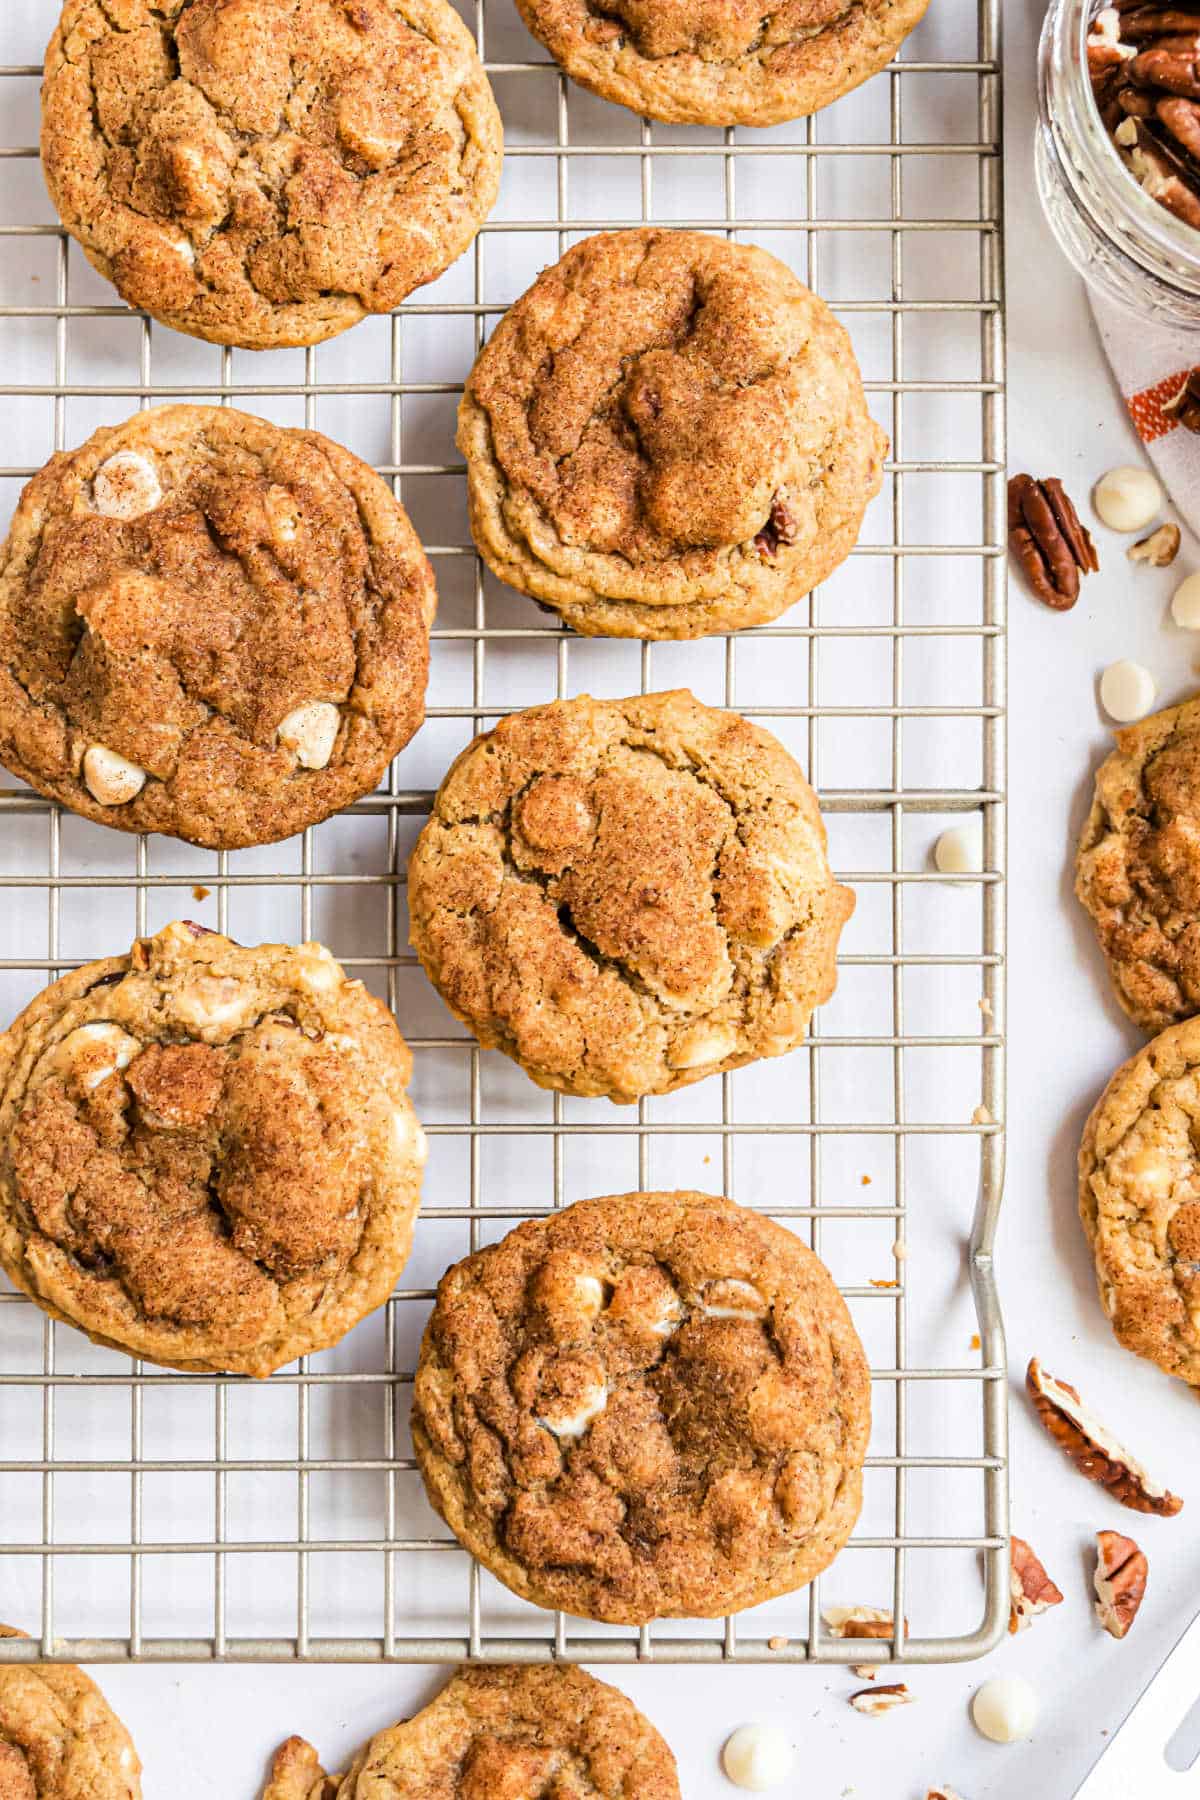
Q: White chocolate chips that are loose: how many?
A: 6